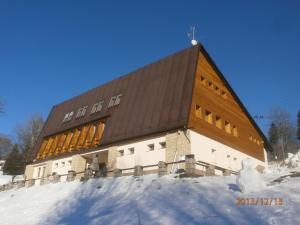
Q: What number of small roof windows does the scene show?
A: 8